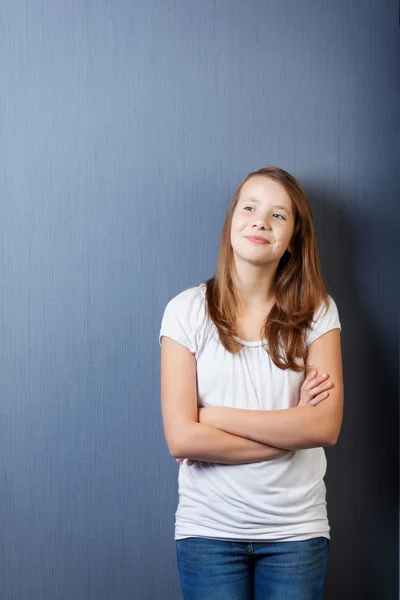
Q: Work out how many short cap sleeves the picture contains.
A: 2